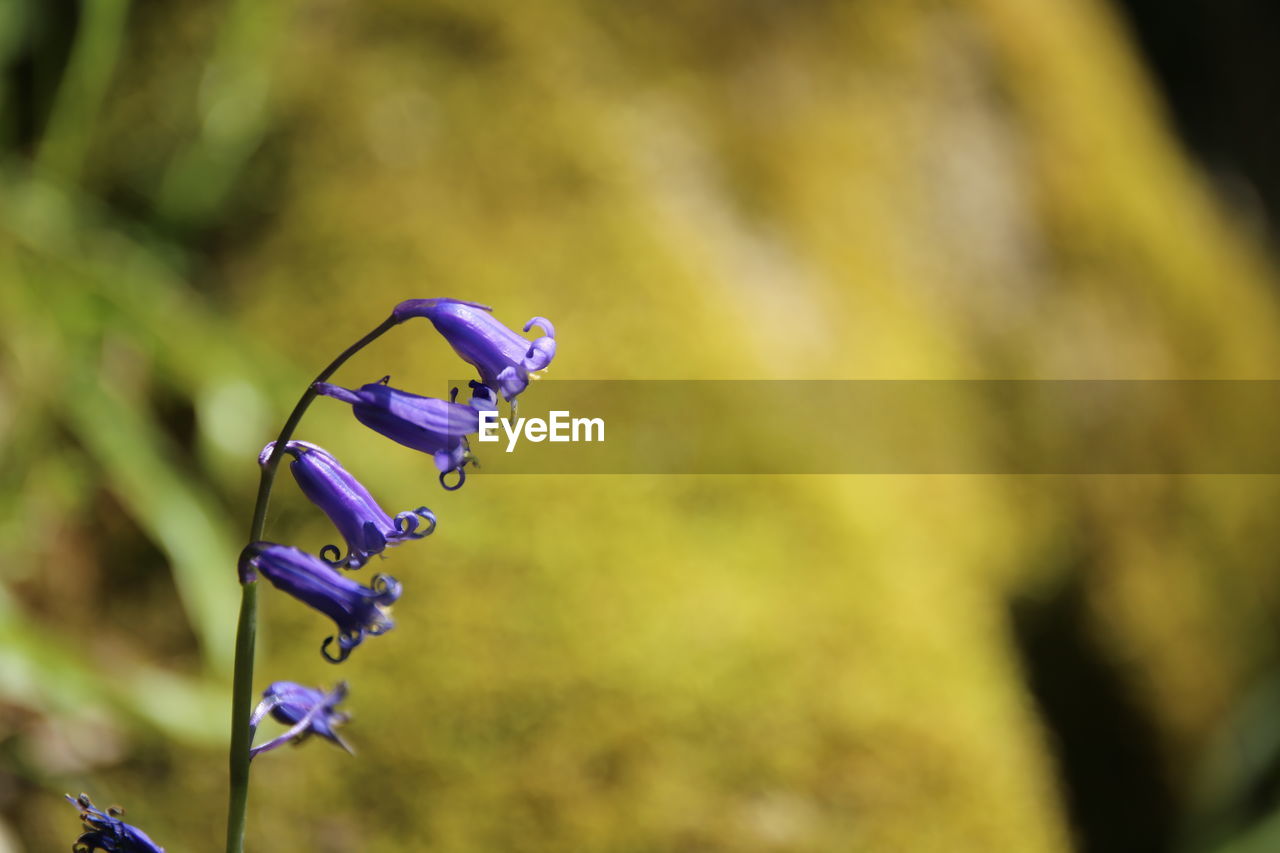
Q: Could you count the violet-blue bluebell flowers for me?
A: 6